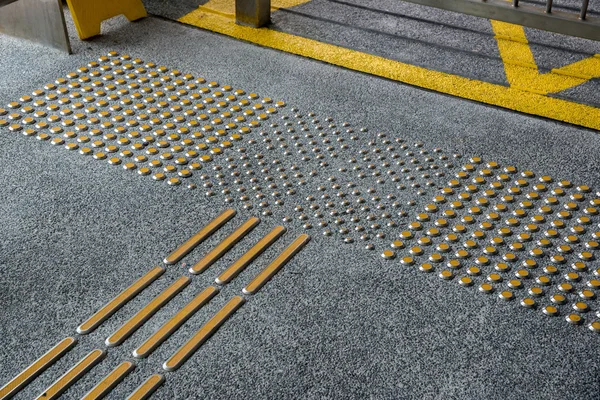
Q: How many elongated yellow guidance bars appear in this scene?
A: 12